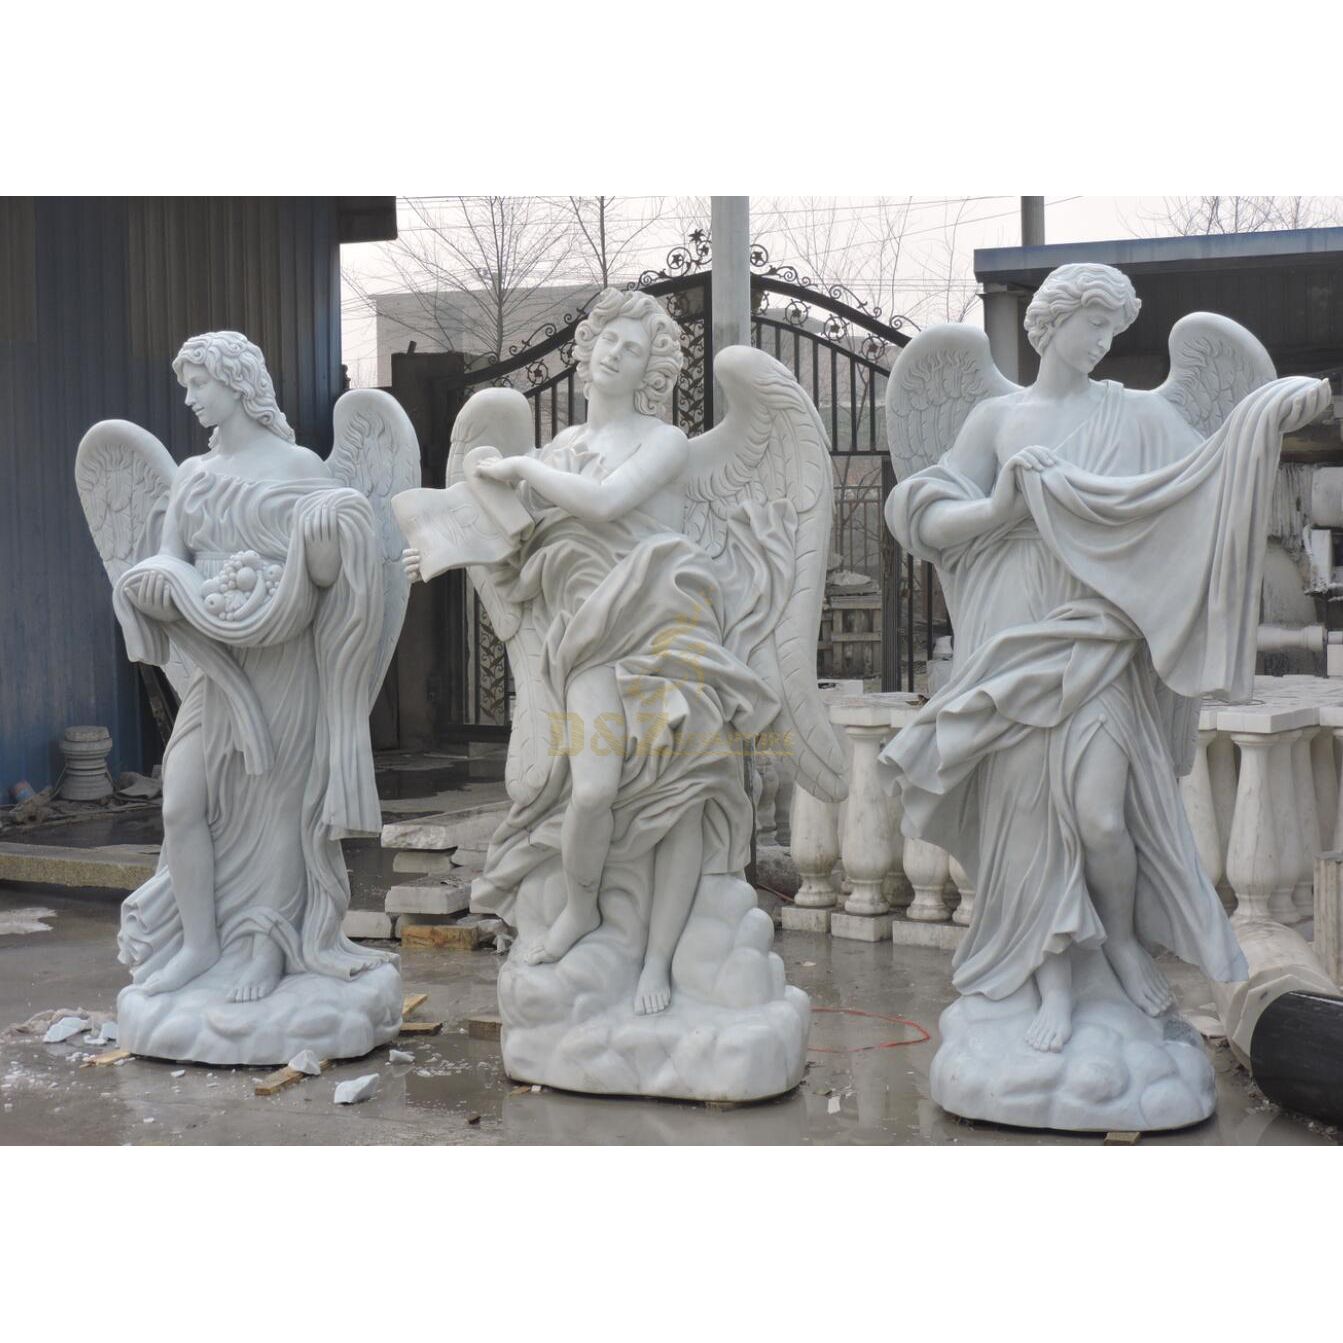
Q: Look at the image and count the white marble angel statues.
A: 3